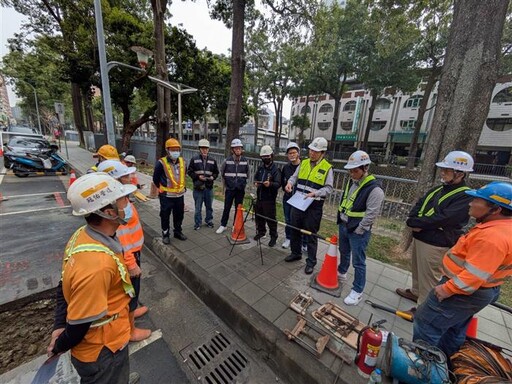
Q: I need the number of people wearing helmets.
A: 13